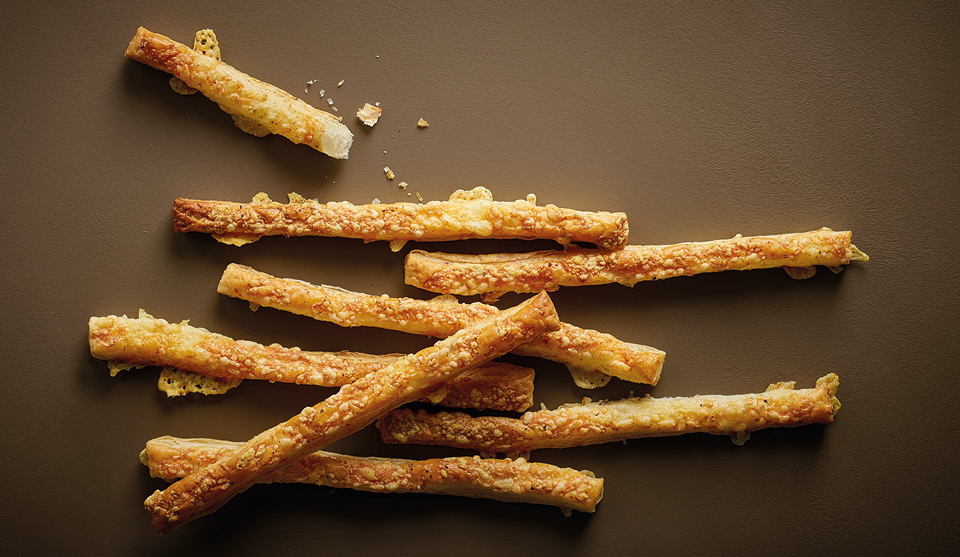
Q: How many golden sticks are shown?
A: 8